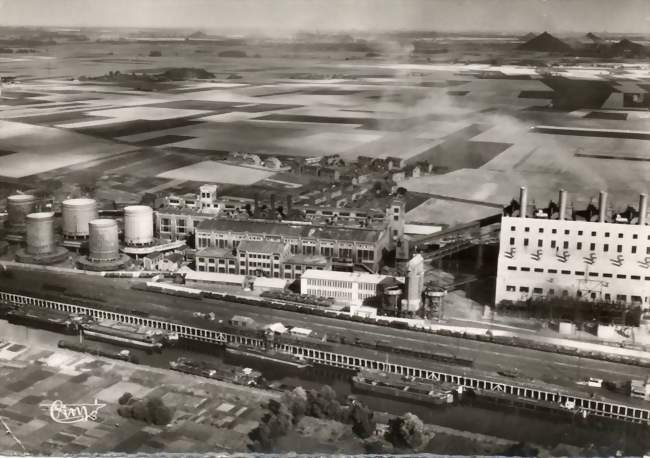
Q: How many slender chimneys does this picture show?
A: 4